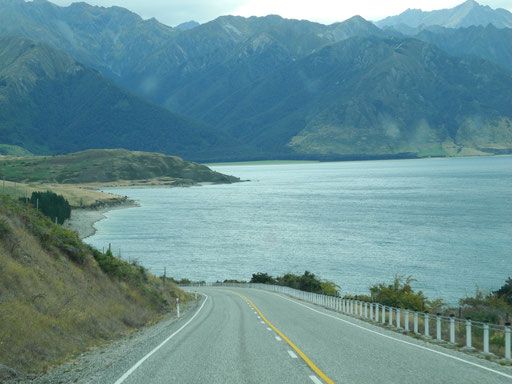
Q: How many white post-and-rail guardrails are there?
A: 1